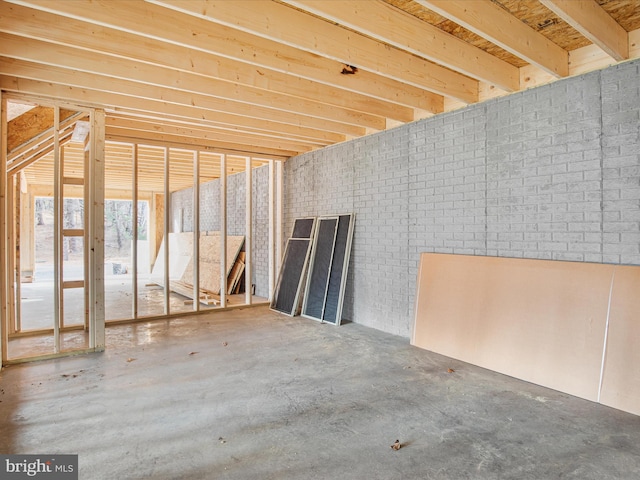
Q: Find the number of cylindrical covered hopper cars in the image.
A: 0